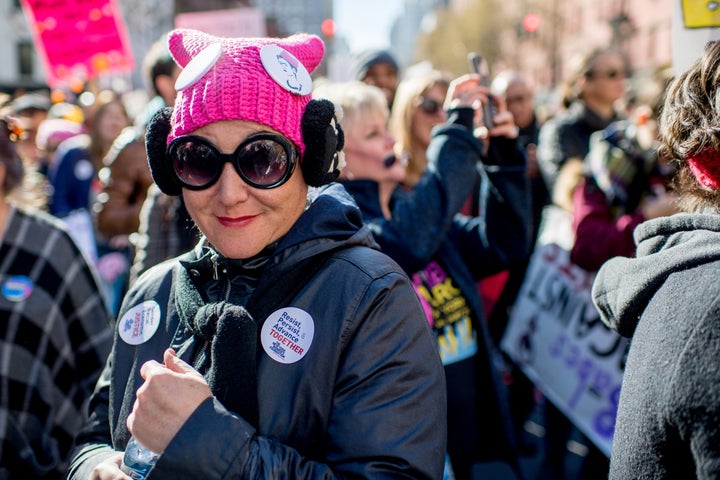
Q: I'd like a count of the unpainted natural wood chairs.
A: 0